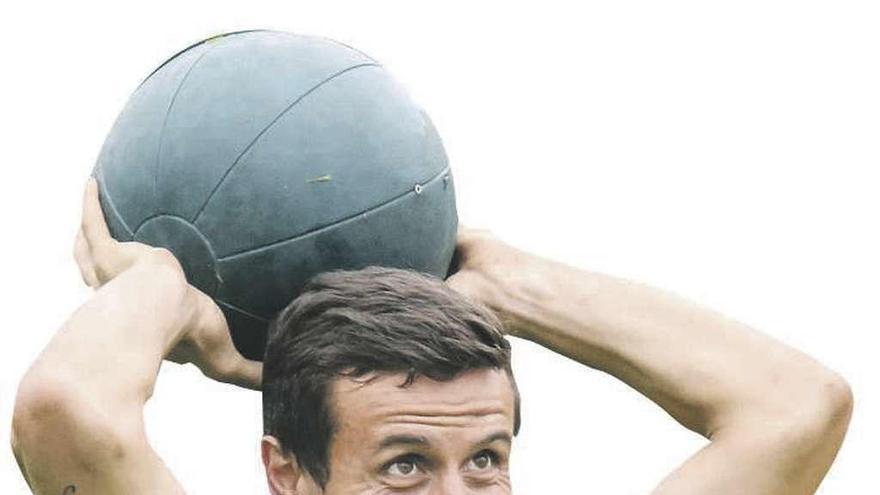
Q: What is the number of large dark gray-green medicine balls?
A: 1